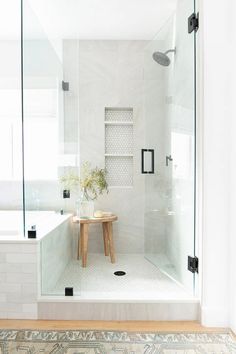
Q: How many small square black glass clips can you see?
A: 4